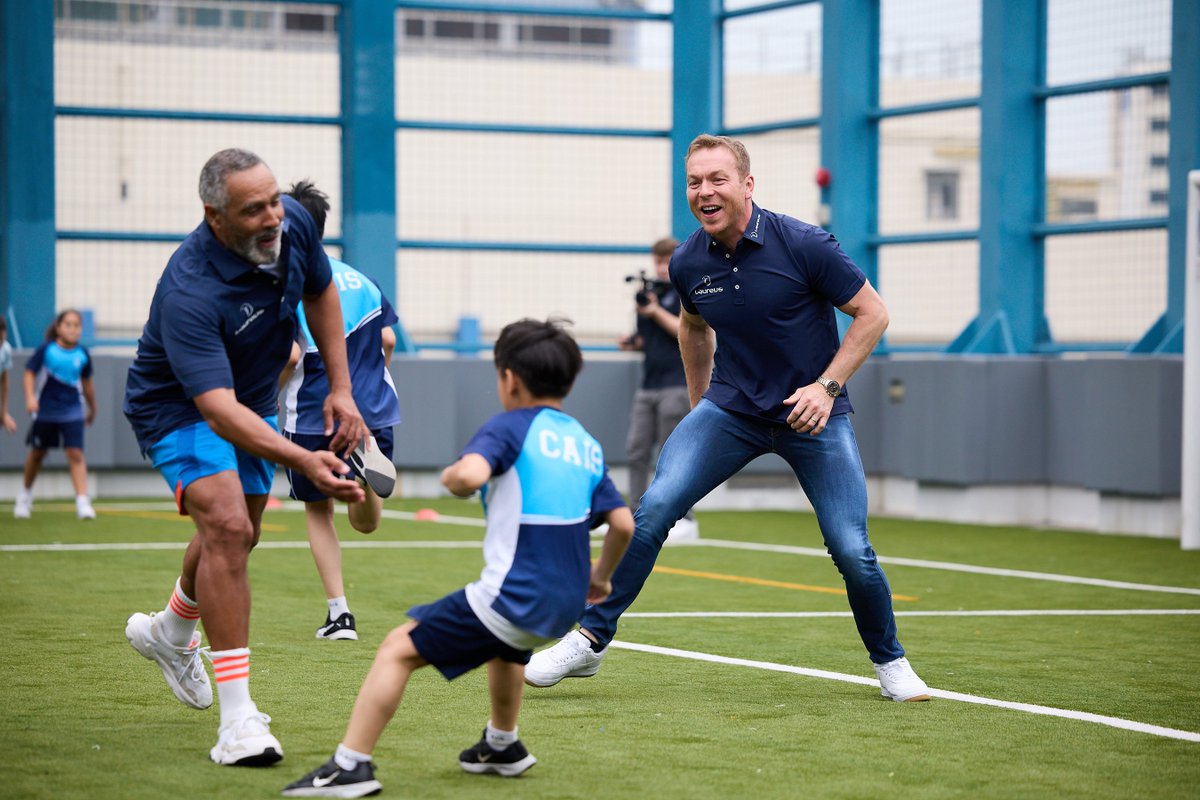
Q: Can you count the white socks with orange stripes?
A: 2